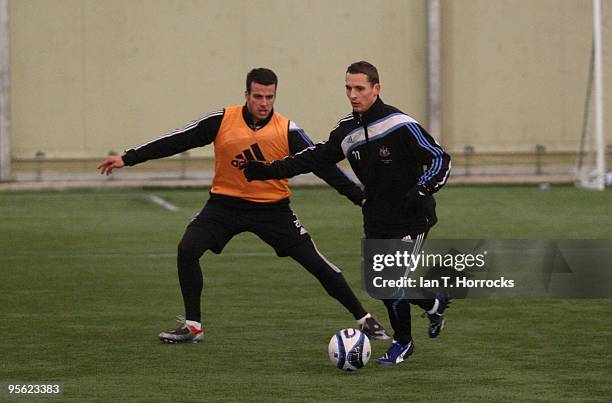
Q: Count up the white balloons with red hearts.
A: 0